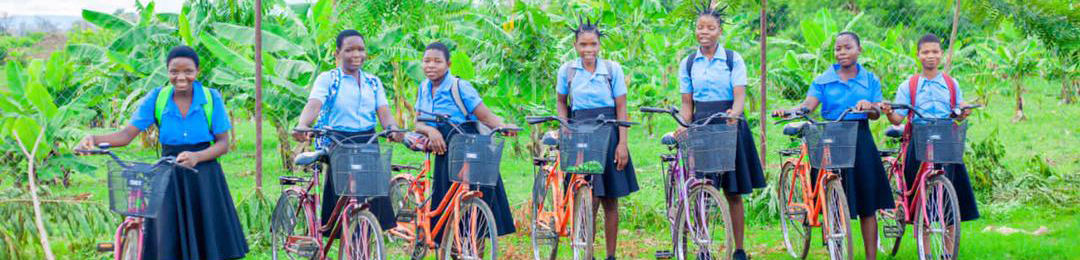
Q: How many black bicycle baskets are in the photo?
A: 7